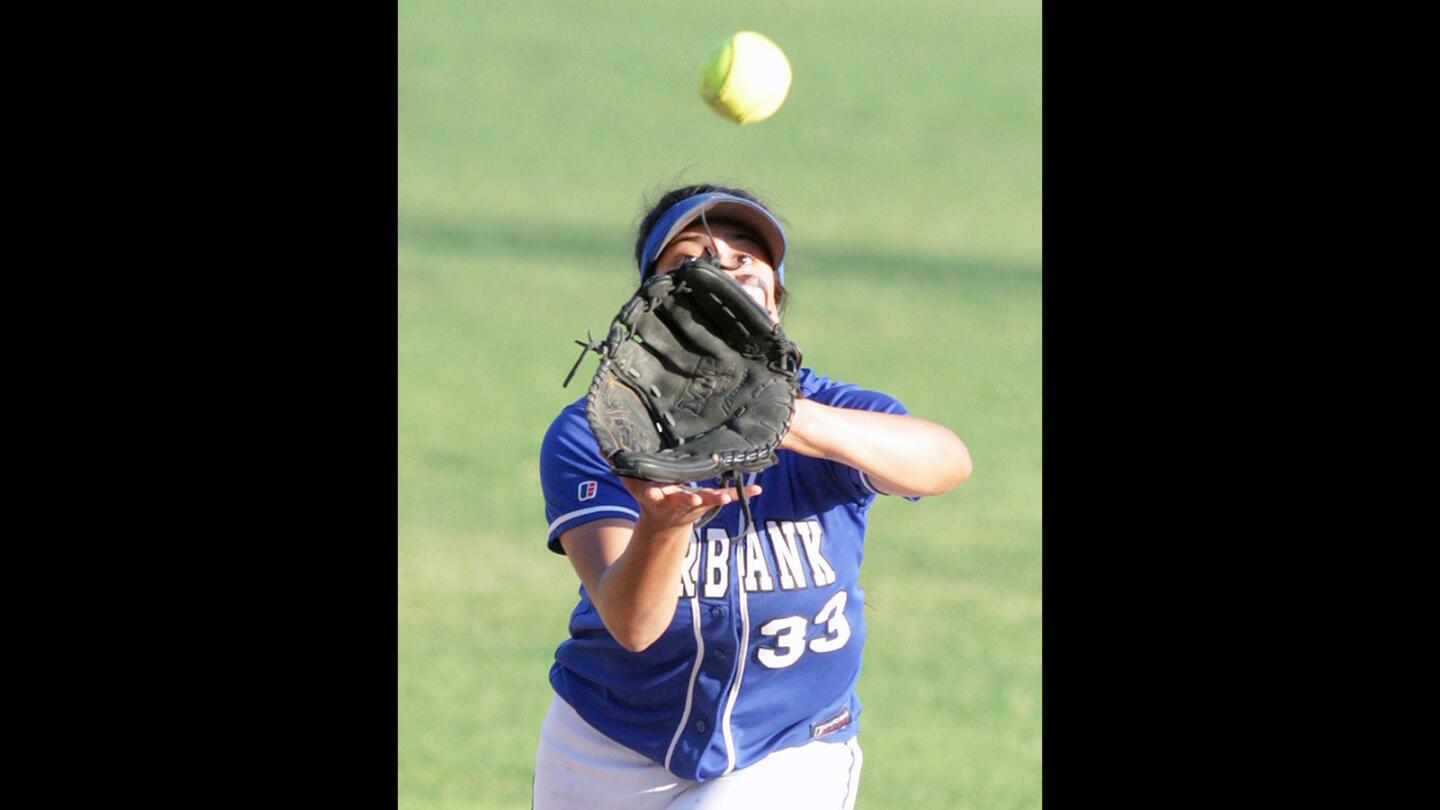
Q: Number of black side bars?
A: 2